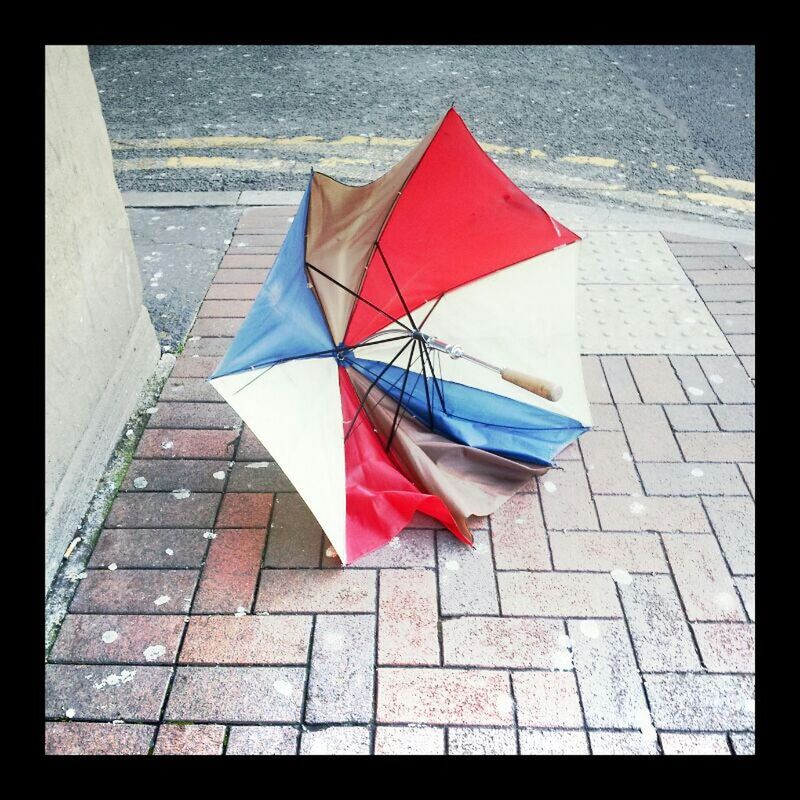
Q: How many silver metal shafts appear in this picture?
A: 1